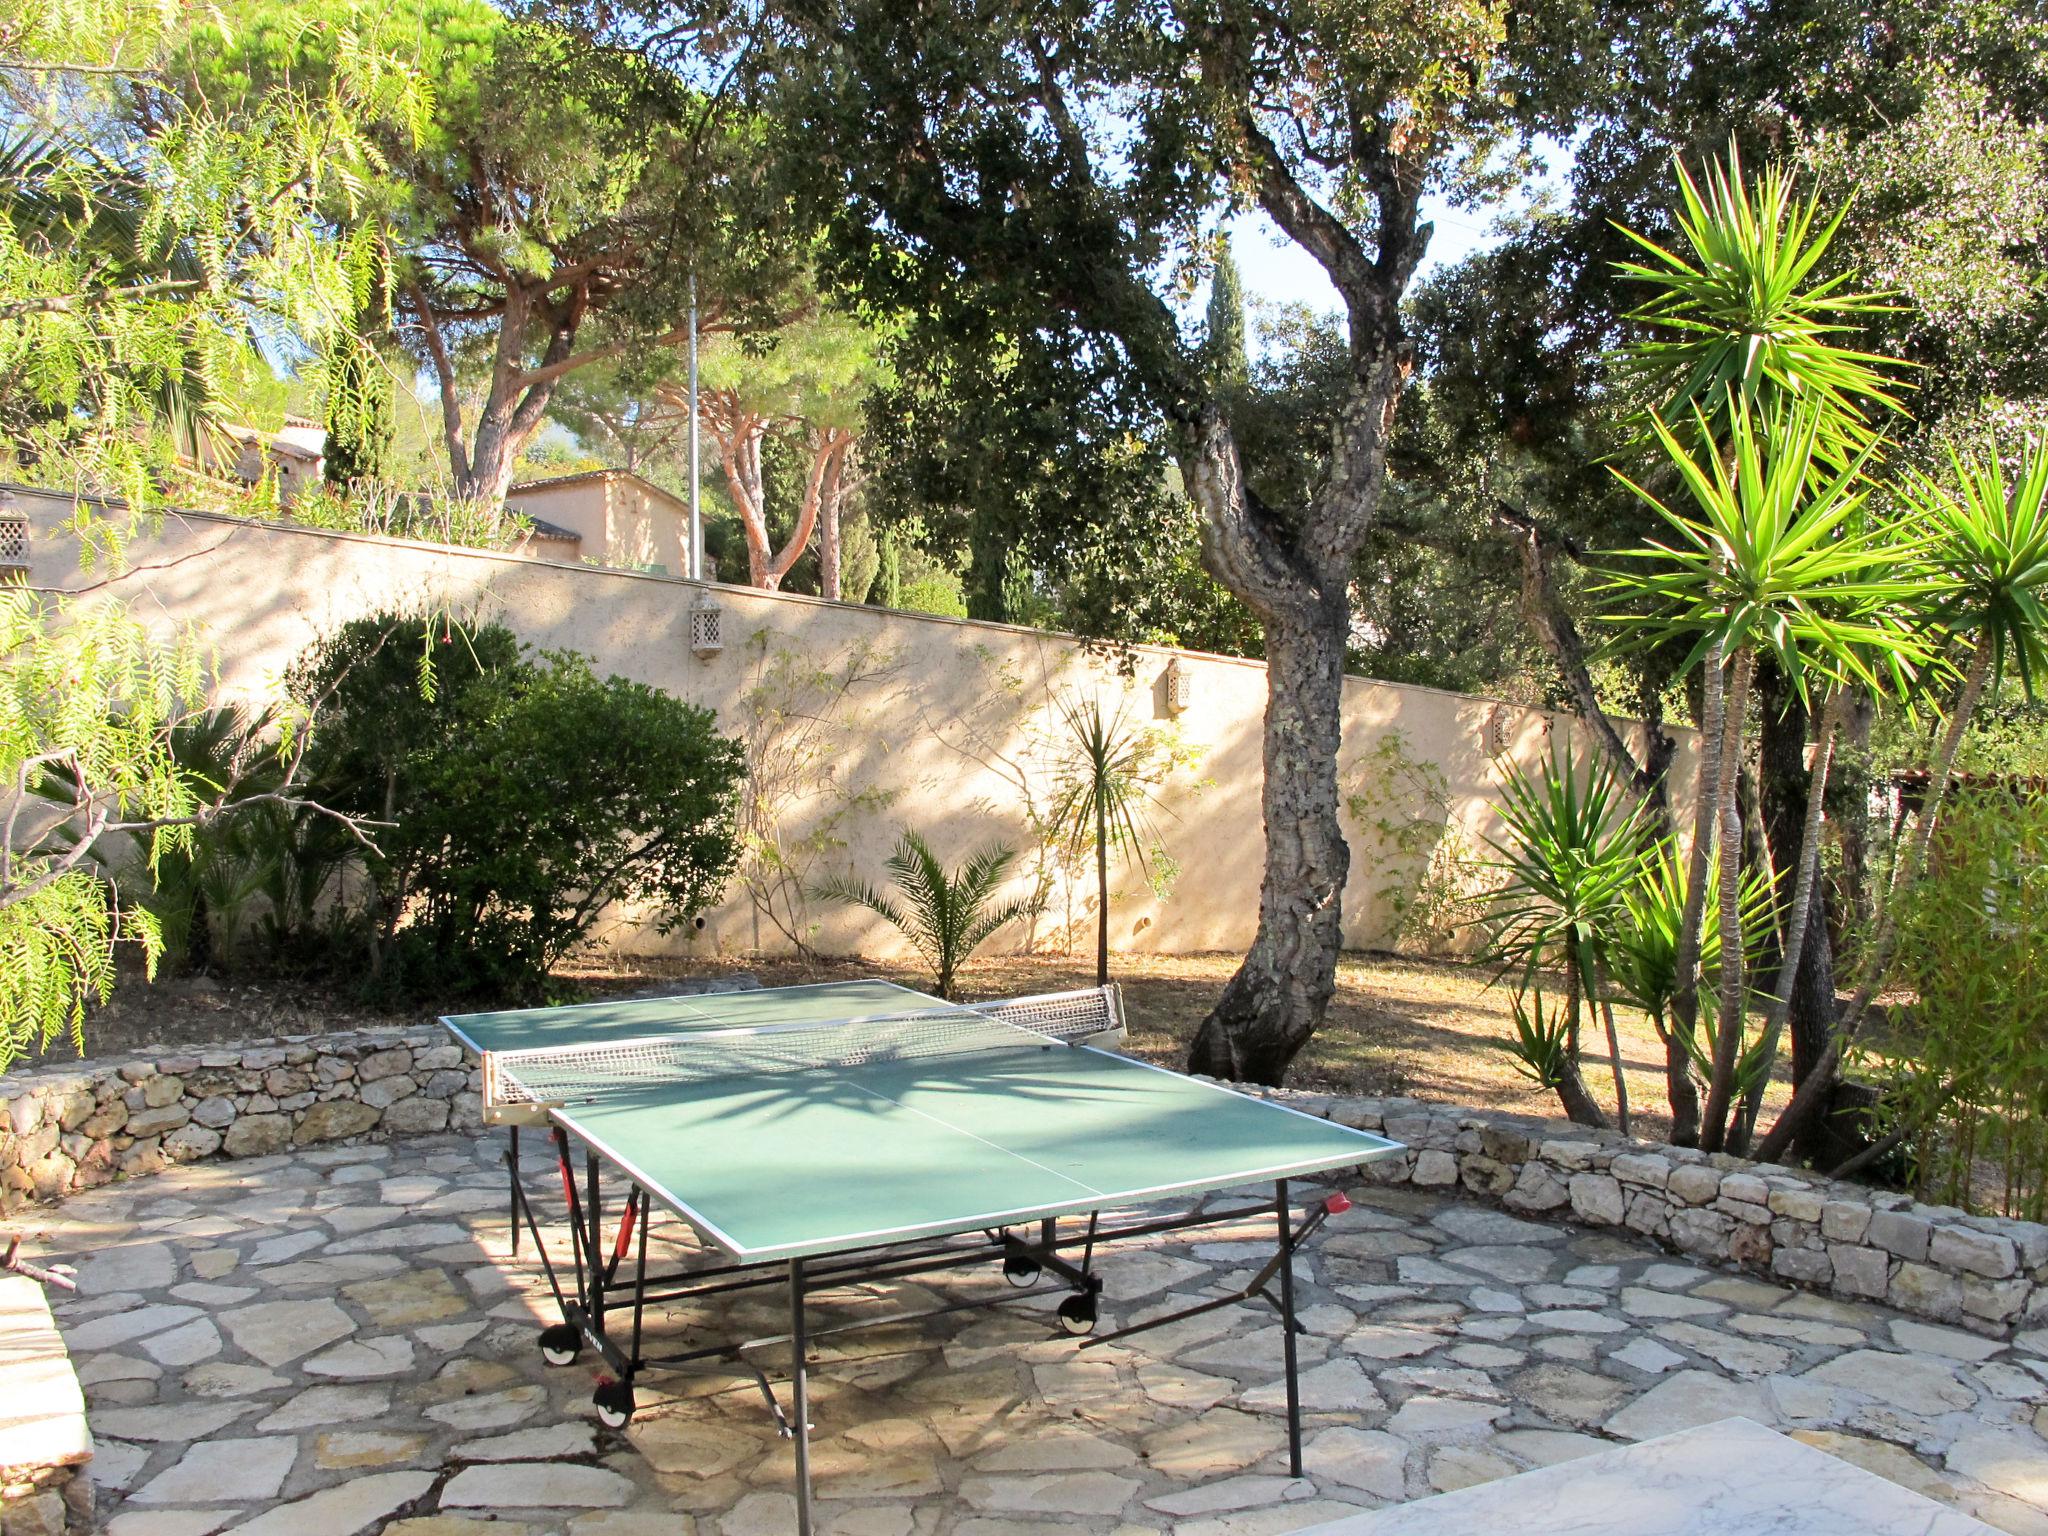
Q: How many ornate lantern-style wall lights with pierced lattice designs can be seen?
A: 4